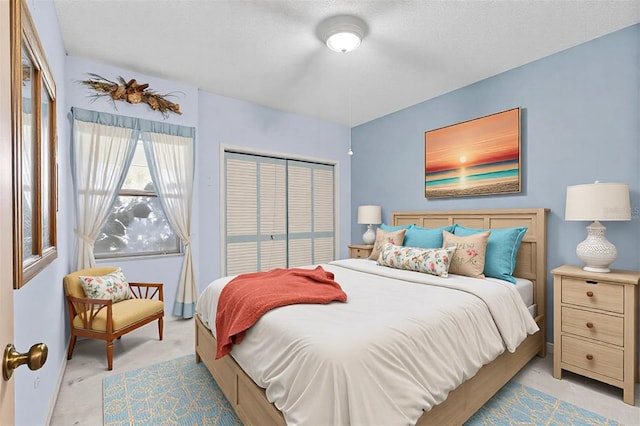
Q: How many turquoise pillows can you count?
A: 3